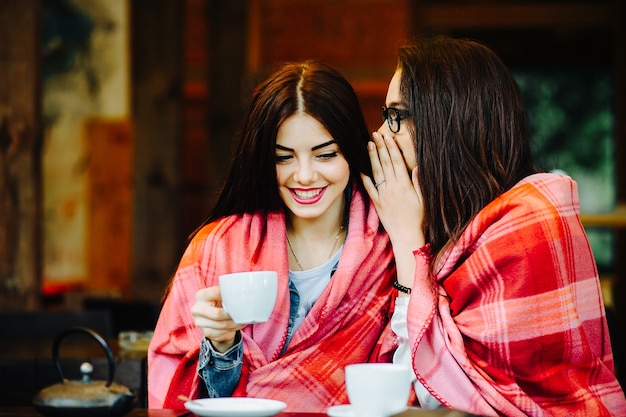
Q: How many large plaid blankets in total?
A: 2